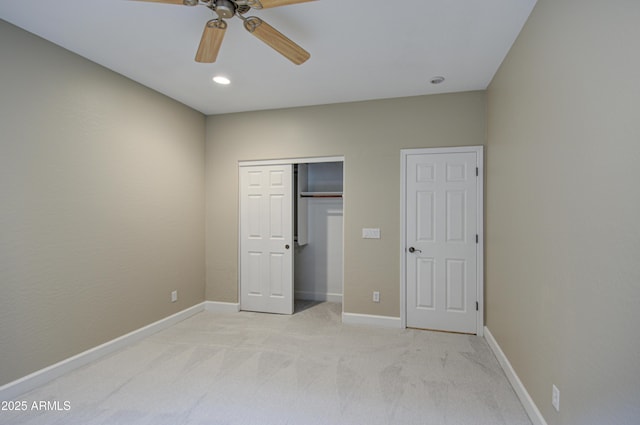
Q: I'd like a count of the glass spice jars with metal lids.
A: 0